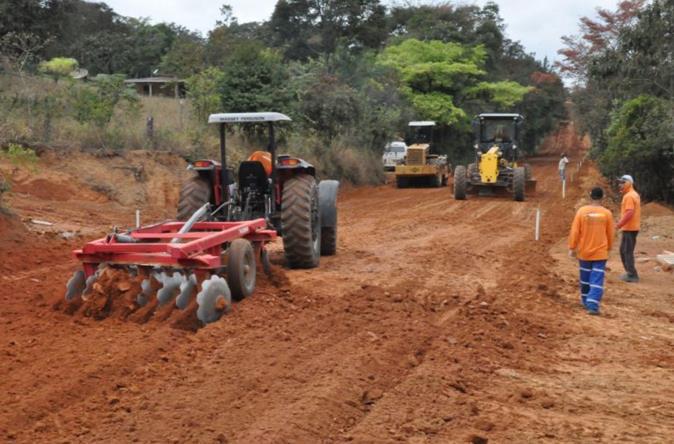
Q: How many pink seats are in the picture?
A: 0